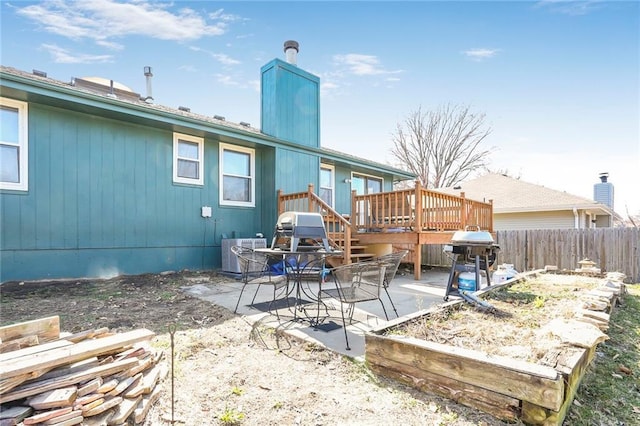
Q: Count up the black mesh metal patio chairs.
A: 3